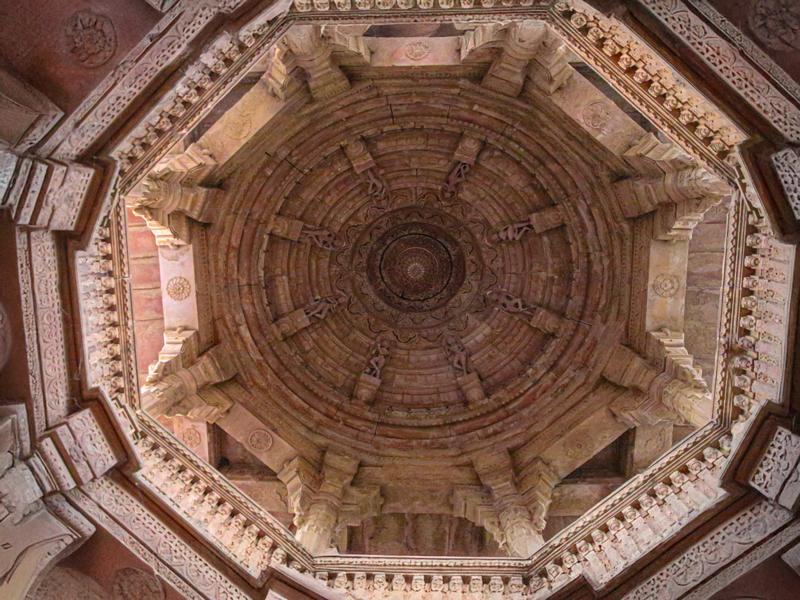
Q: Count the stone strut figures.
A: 8